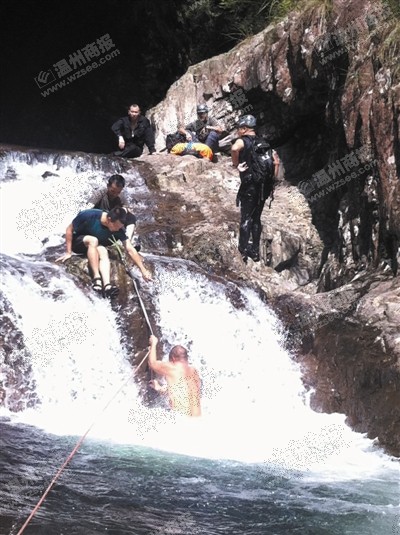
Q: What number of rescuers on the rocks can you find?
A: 5